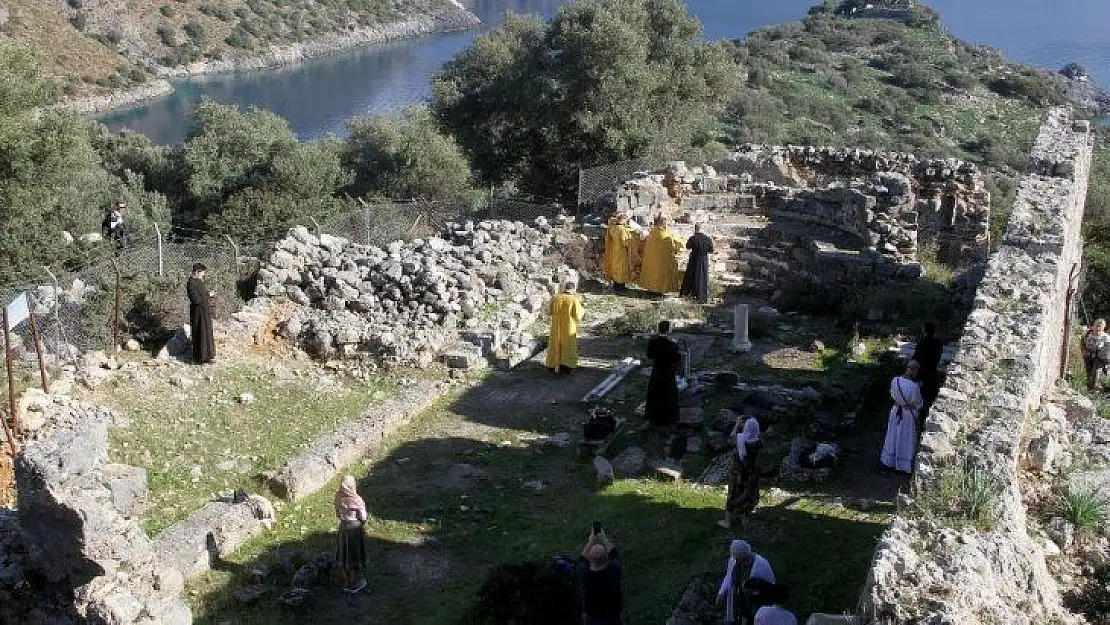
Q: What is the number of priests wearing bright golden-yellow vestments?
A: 3